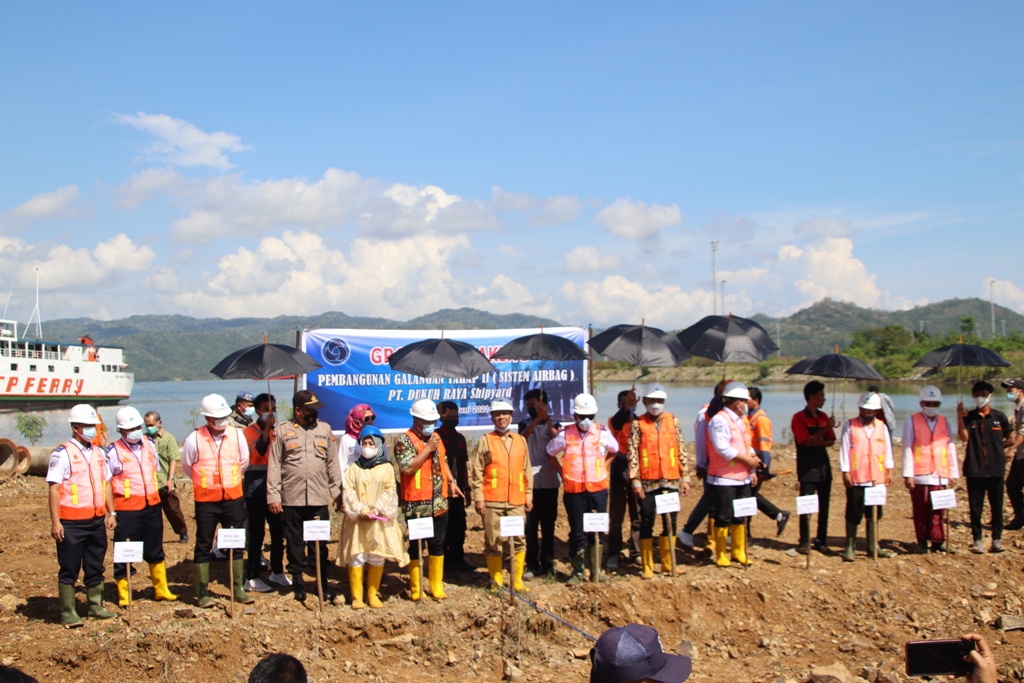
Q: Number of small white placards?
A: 11